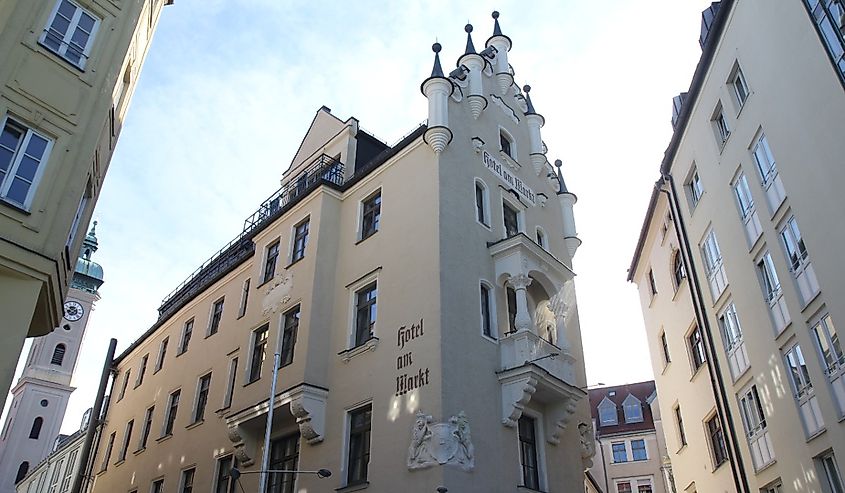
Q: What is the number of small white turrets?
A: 5